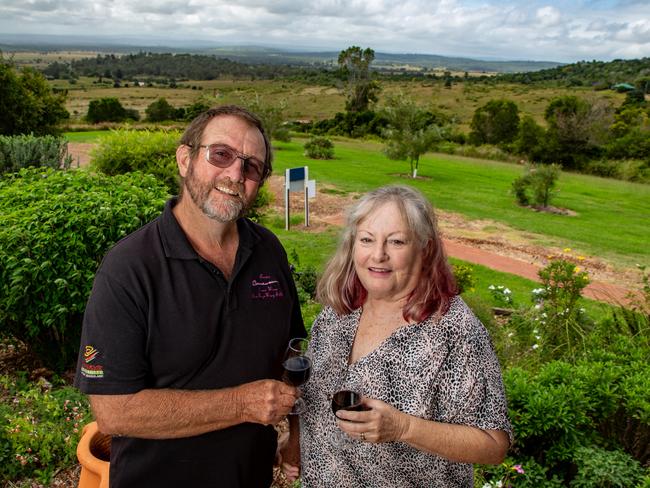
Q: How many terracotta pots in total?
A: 1